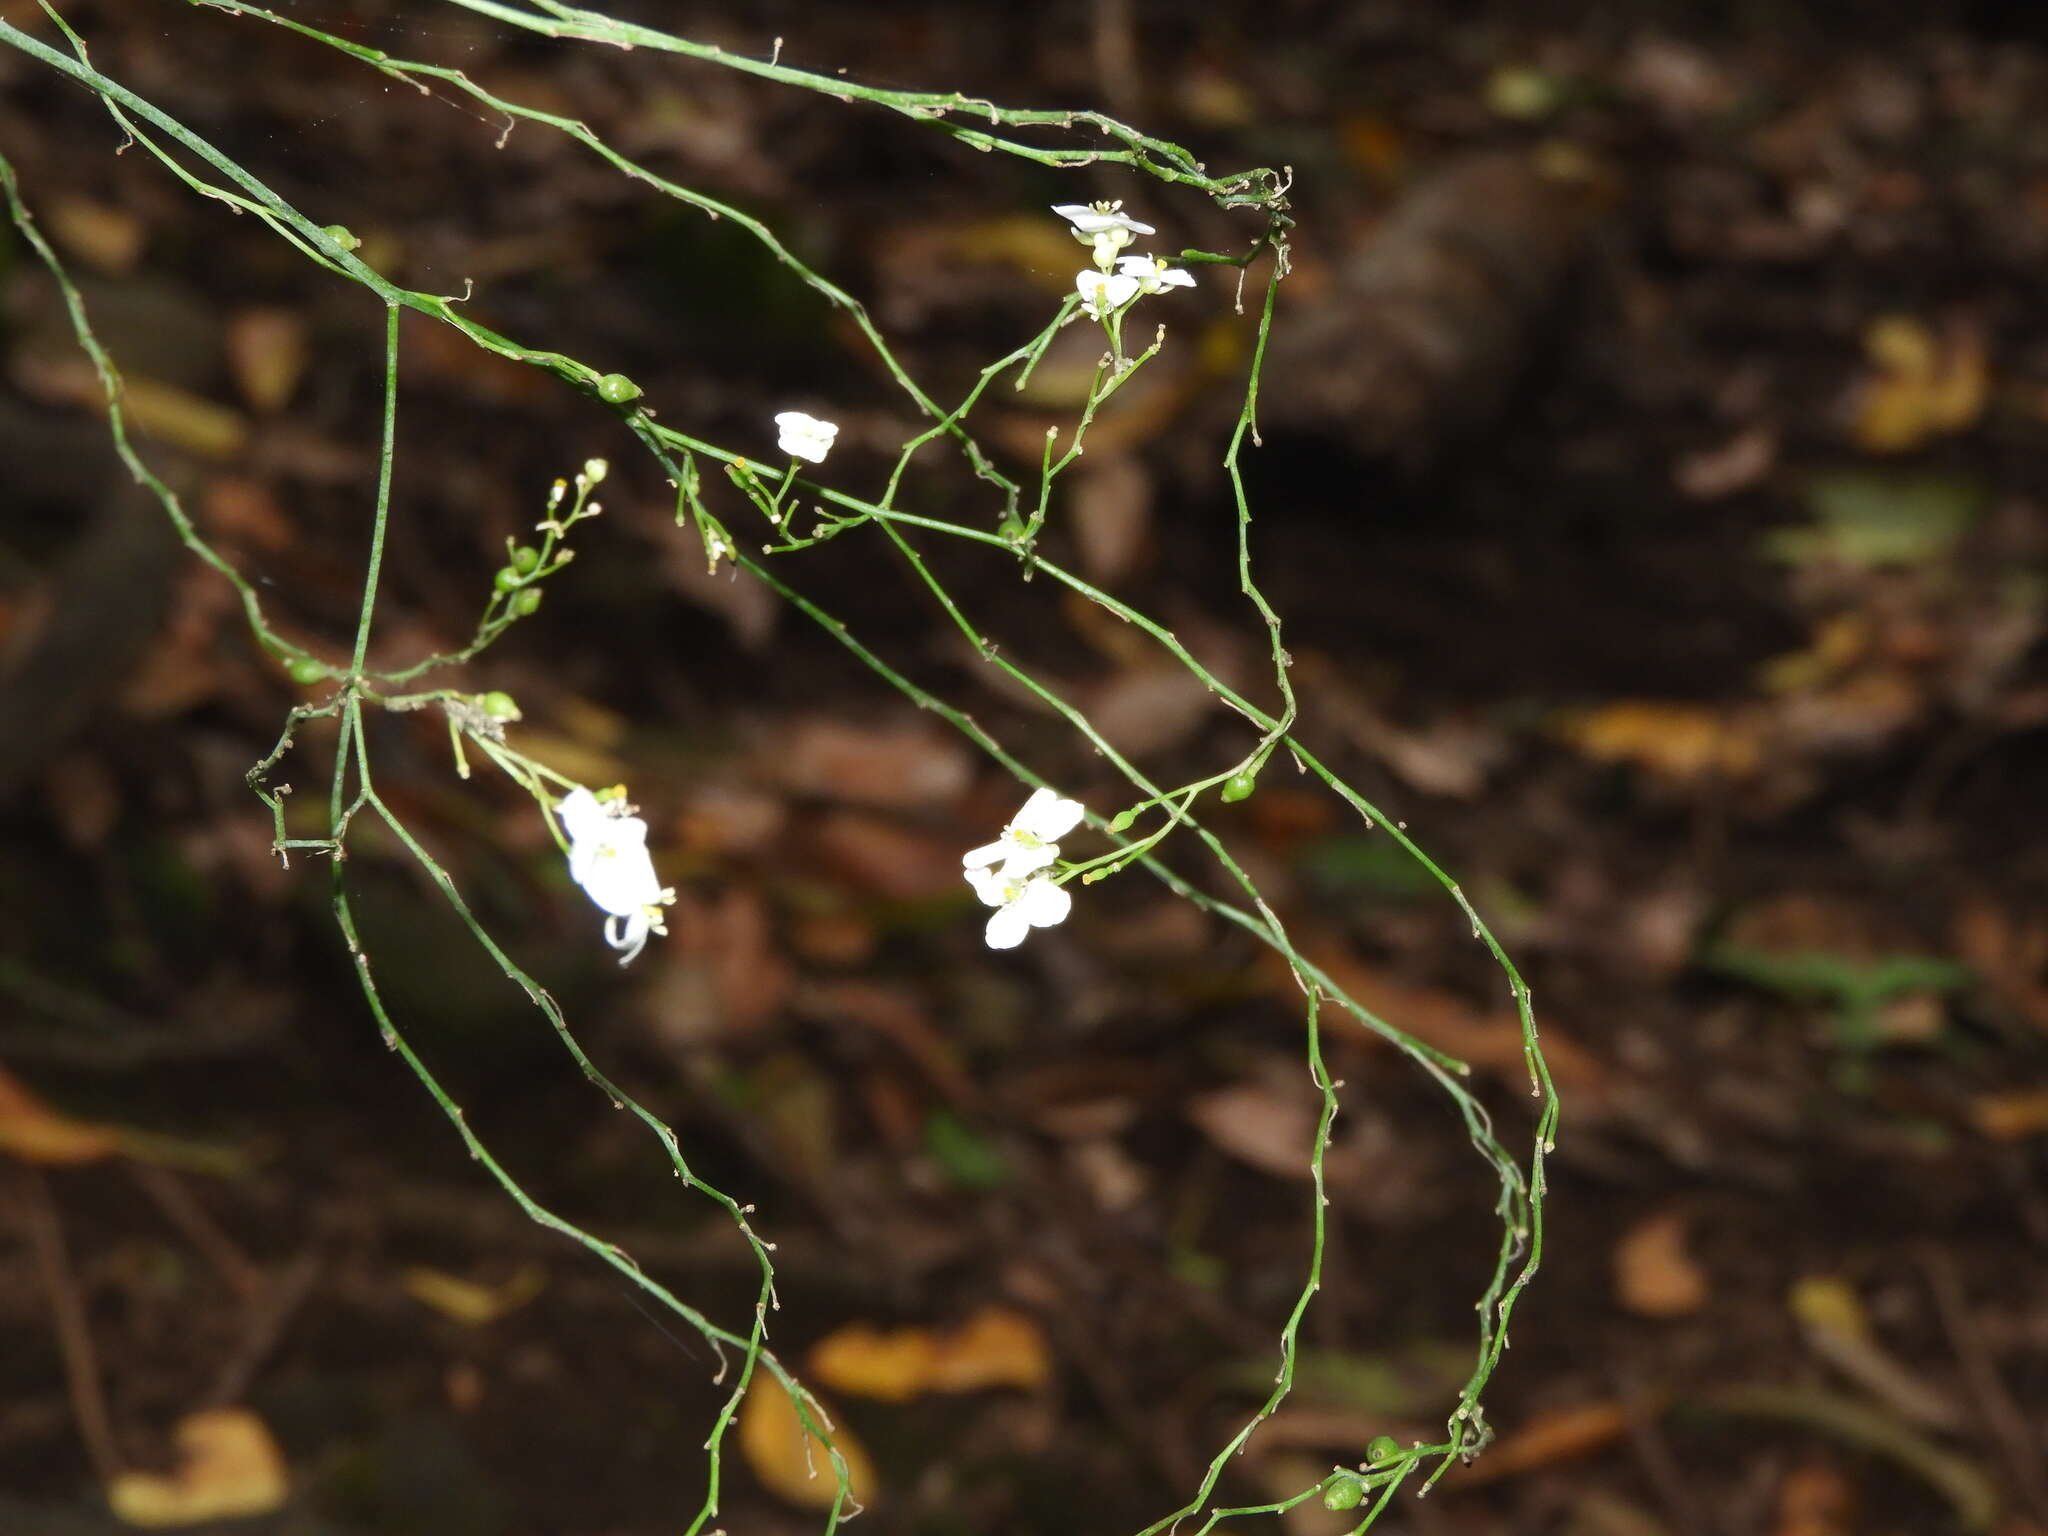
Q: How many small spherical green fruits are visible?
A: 11